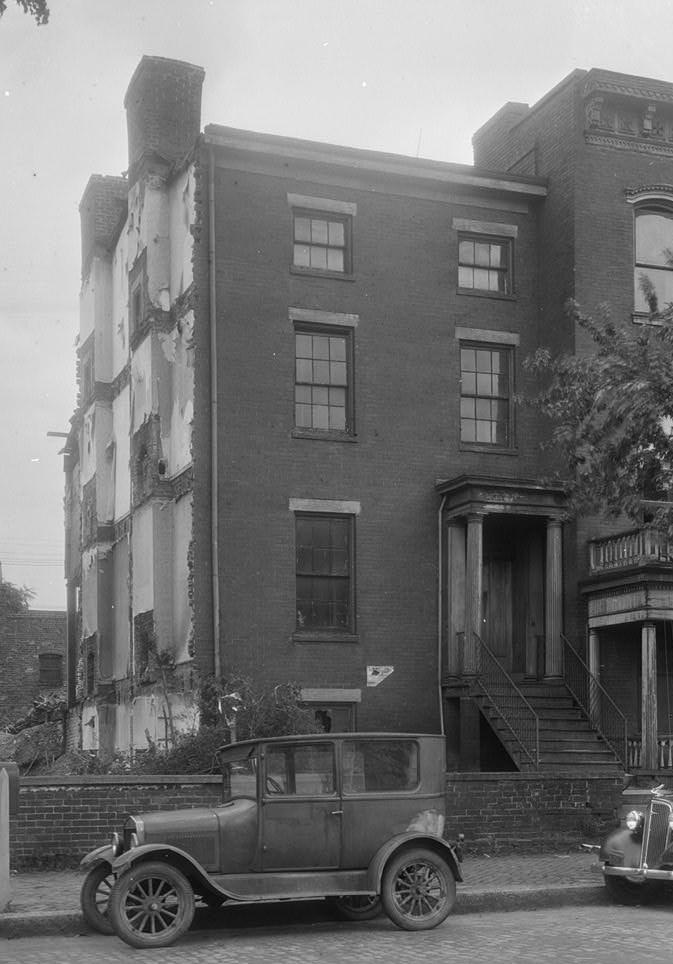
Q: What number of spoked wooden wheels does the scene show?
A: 4